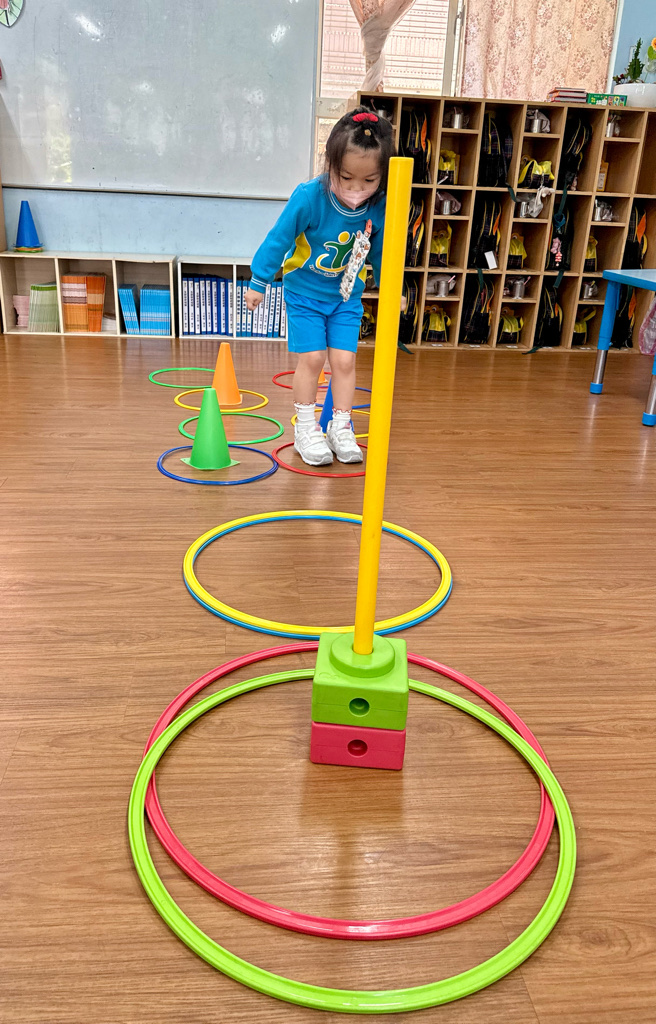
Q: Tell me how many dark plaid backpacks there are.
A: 11